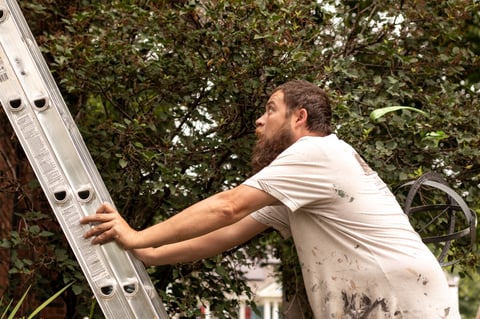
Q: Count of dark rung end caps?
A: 7